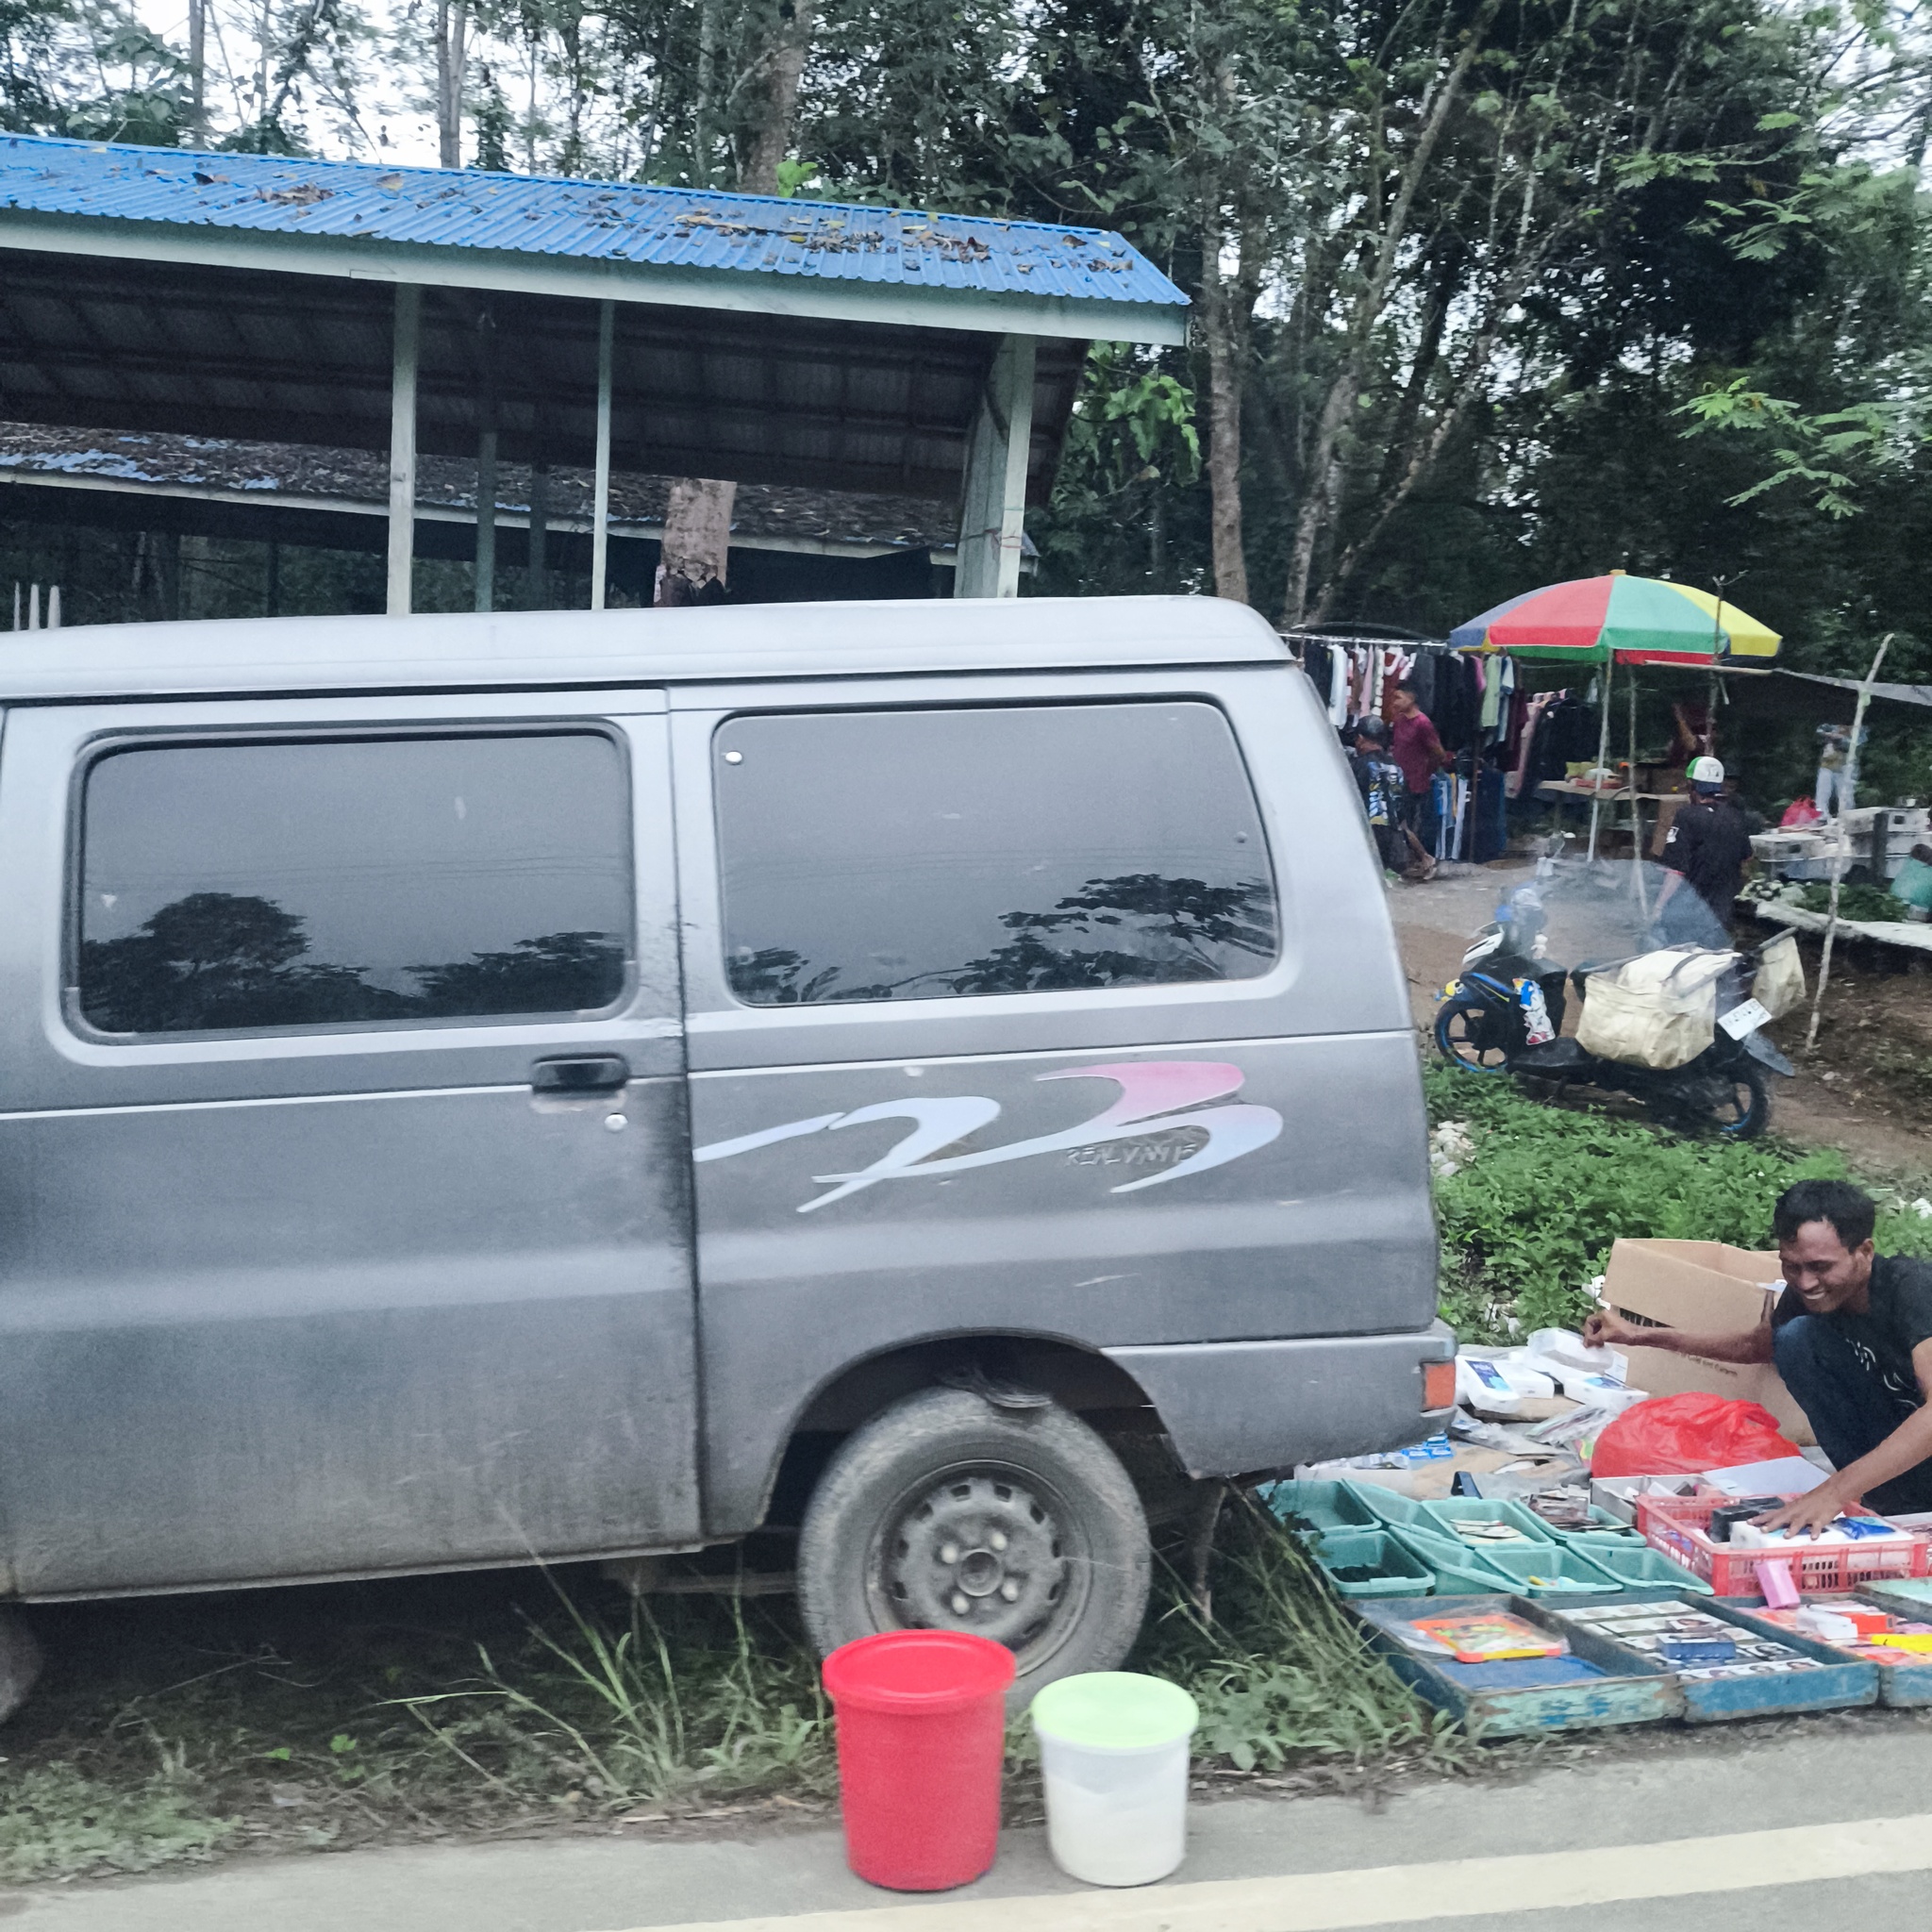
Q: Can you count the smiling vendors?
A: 1